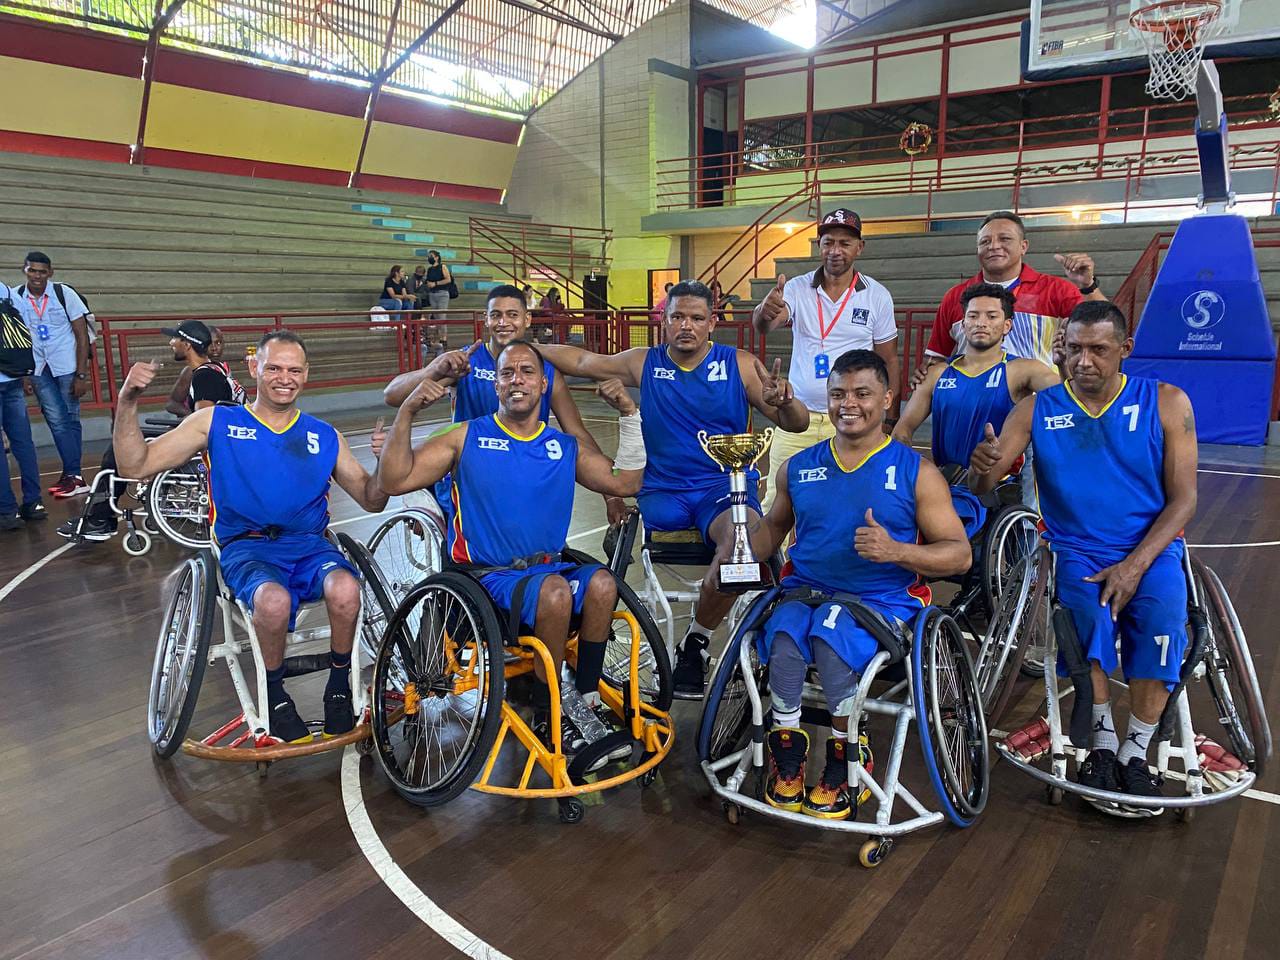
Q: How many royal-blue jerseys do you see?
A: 7